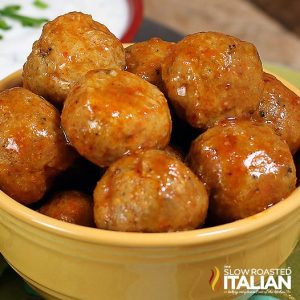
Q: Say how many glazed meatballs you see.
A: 9